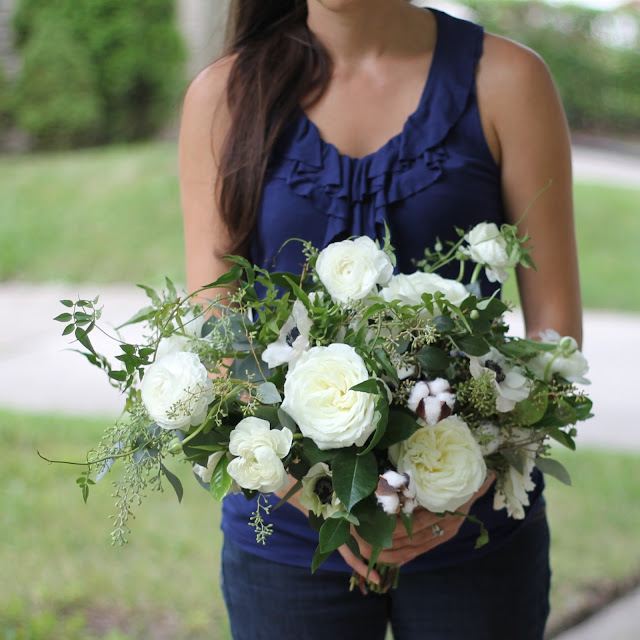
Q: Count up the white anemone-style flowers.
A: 3